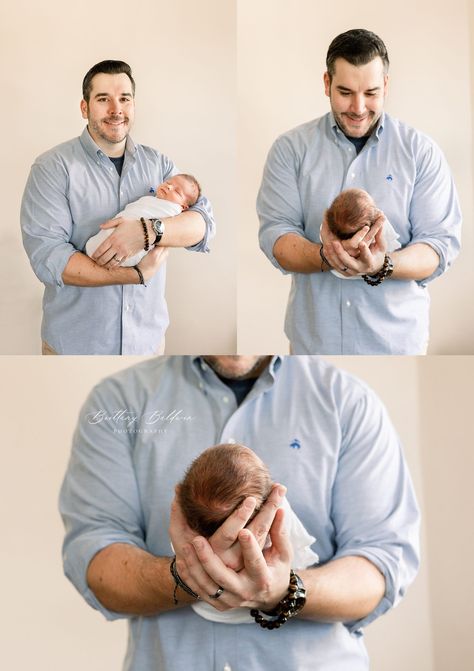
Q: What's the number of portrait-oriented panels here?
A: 2